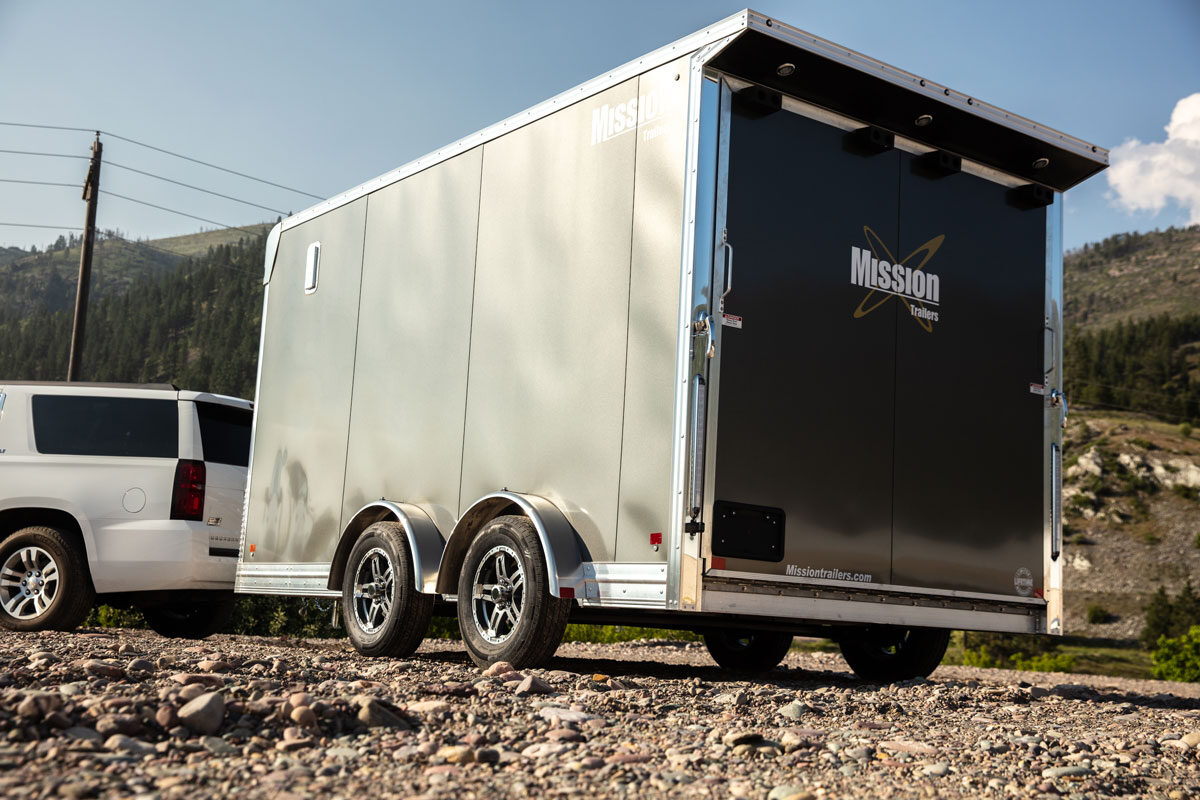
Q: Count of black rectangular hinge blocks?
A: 4